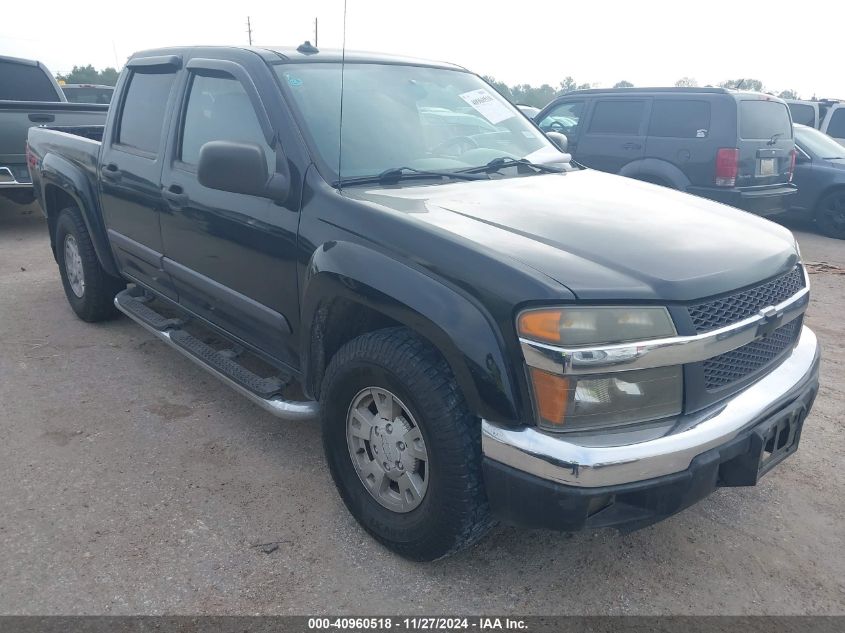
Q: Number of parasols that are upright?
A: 0